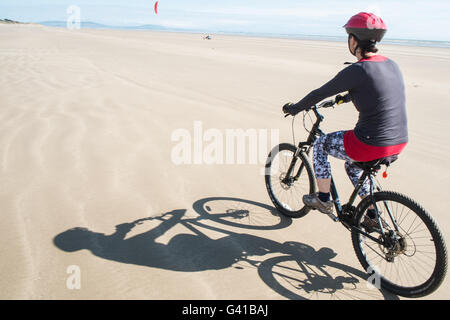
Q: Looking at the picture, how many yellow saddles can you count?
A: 0